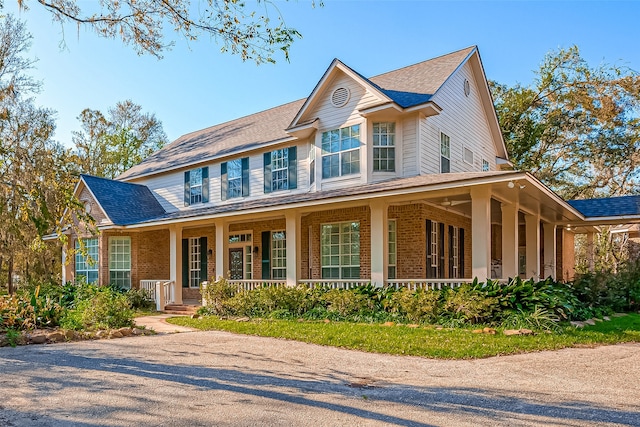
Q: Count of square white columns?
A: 8